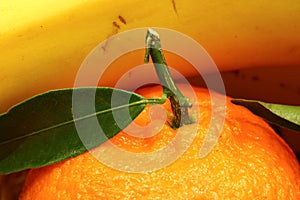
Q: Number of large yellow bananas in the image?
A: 1